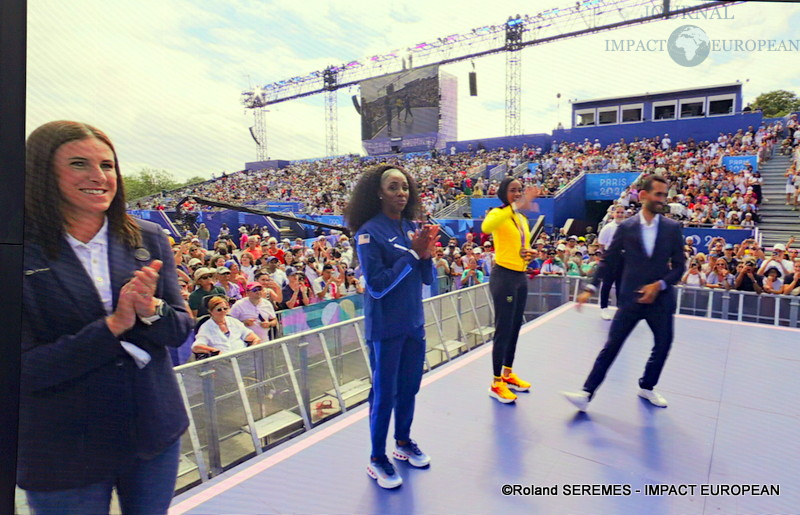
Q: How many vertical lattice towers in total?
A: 3